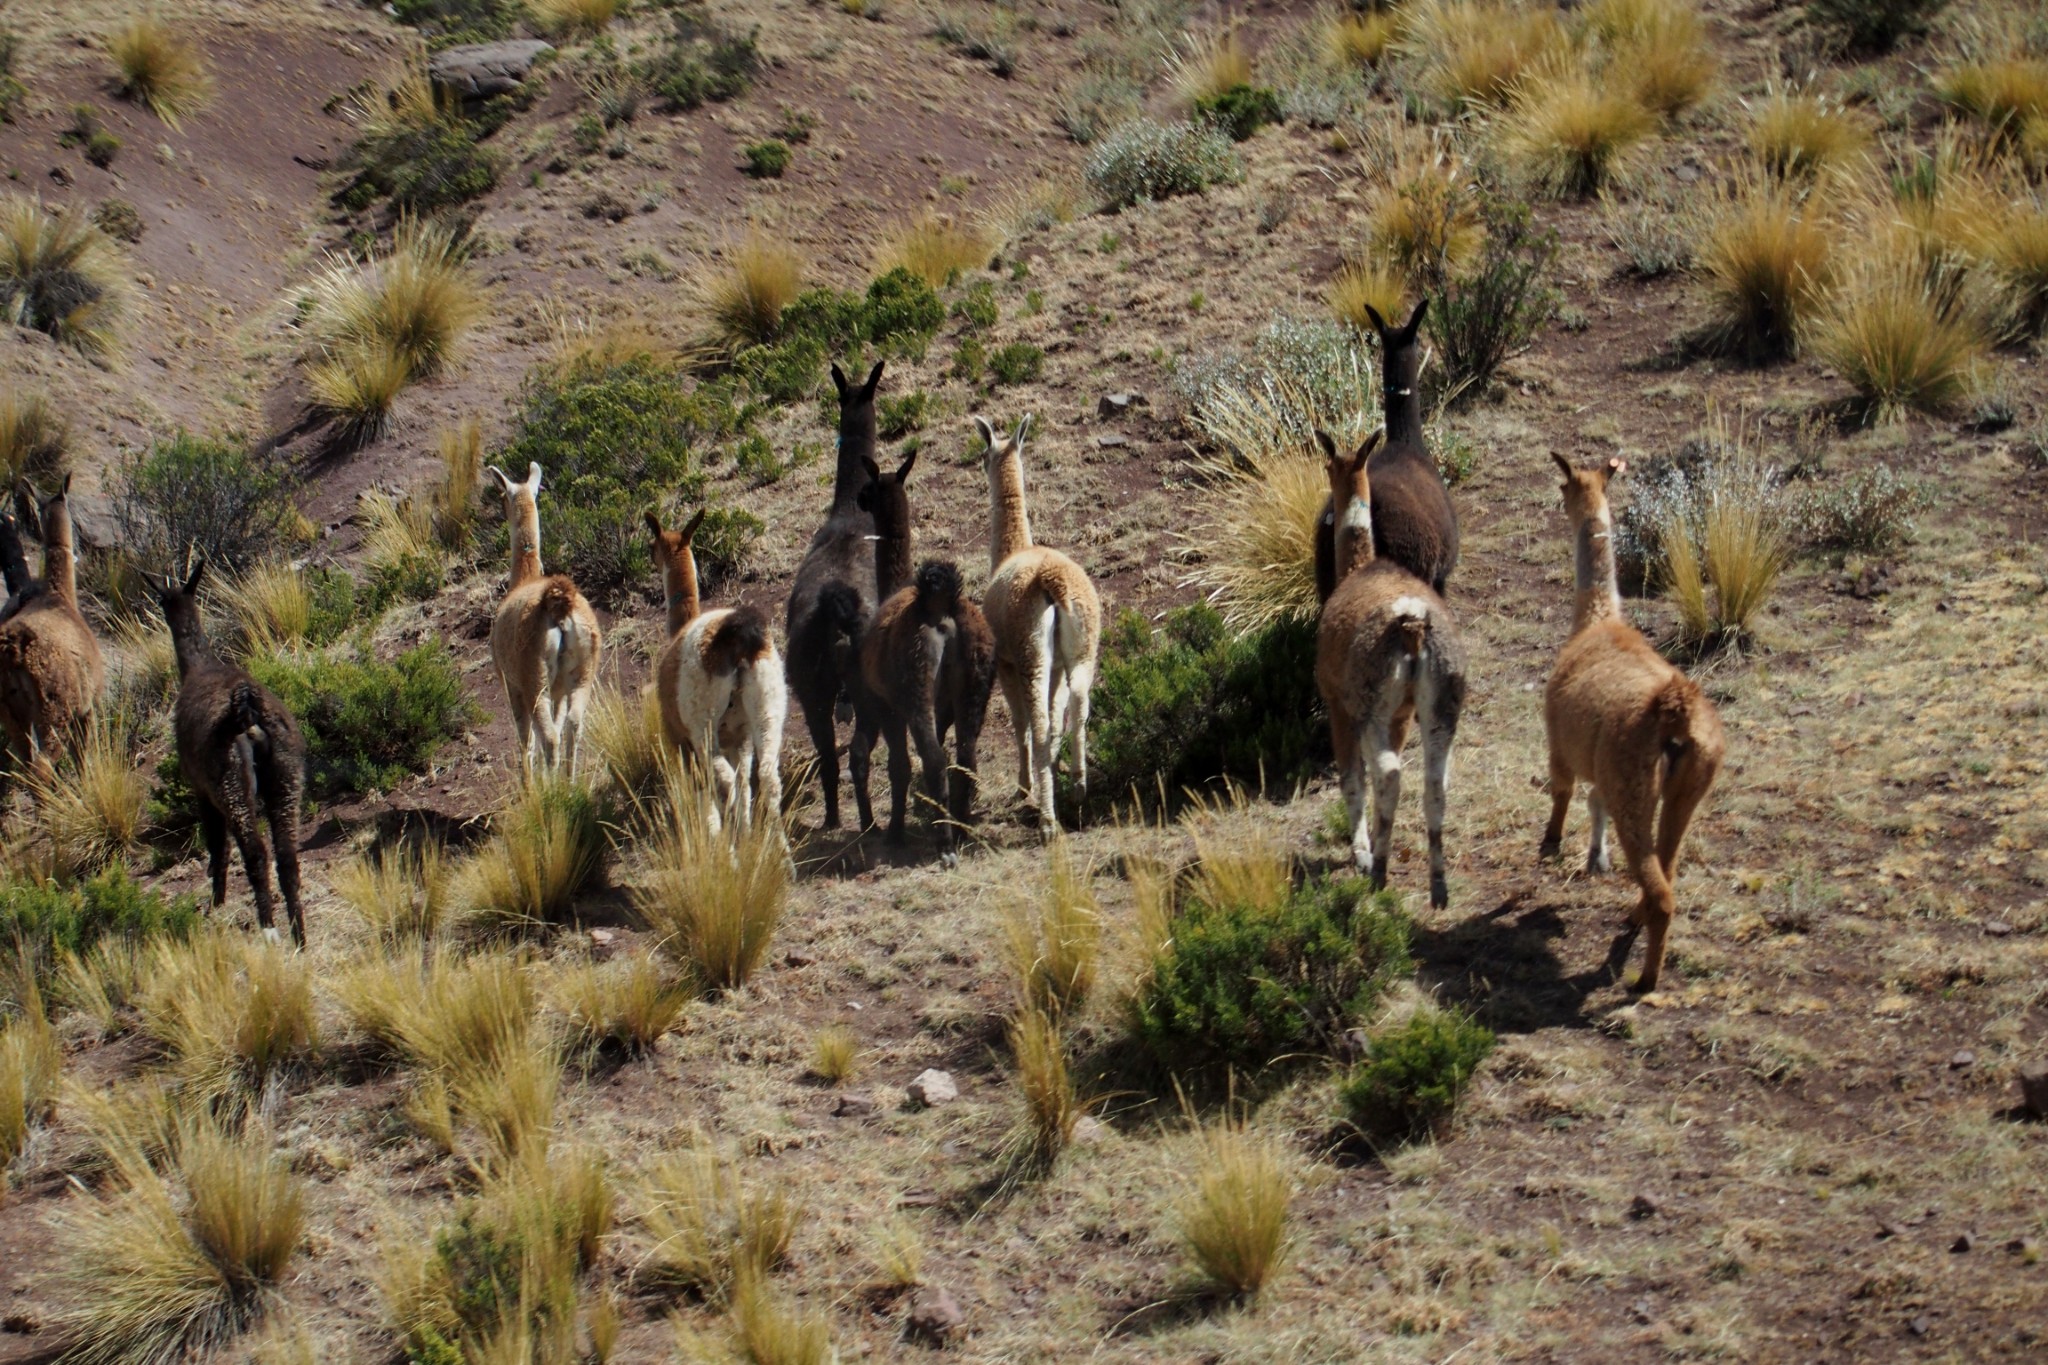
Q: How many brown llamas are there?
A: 6